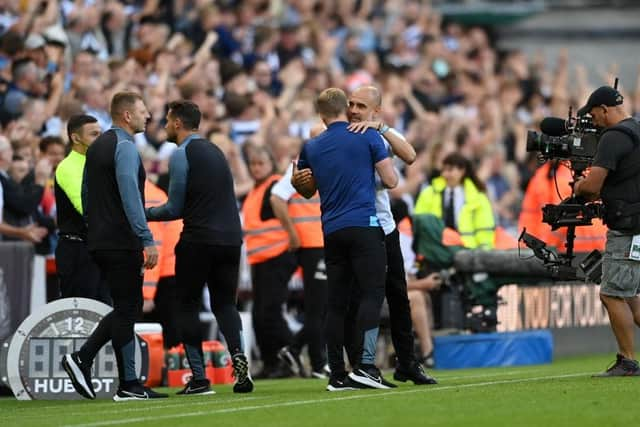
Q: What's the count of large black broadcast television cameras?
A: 1